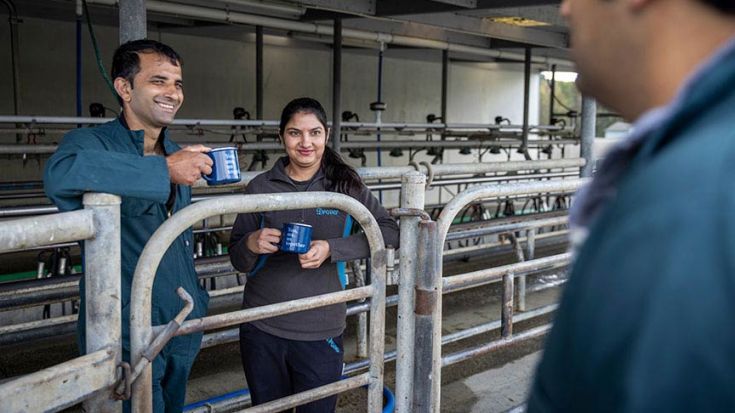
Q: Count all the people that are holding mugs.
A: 2